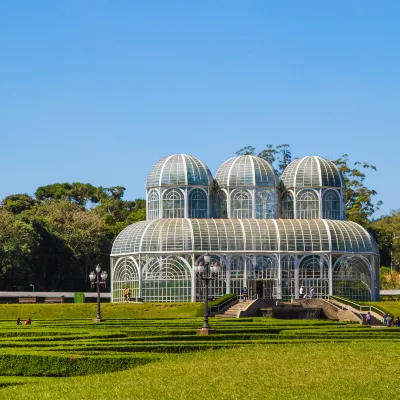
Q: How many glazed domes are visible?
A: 3